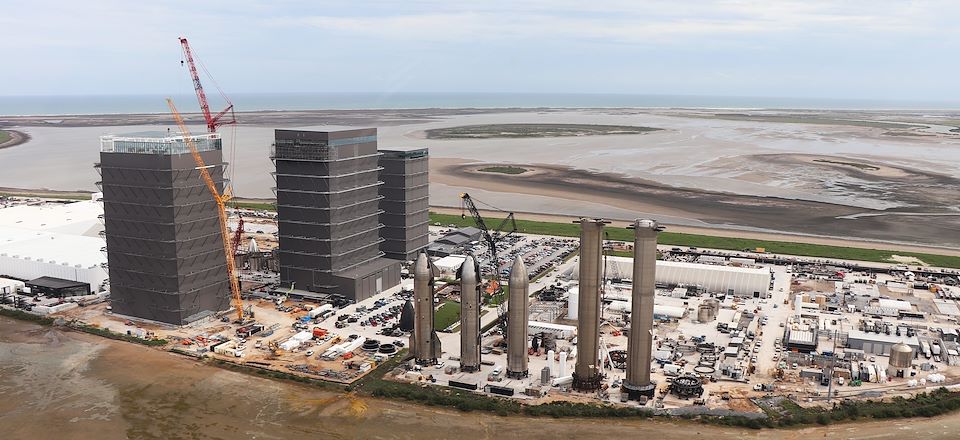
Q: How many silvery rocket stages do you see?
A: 5